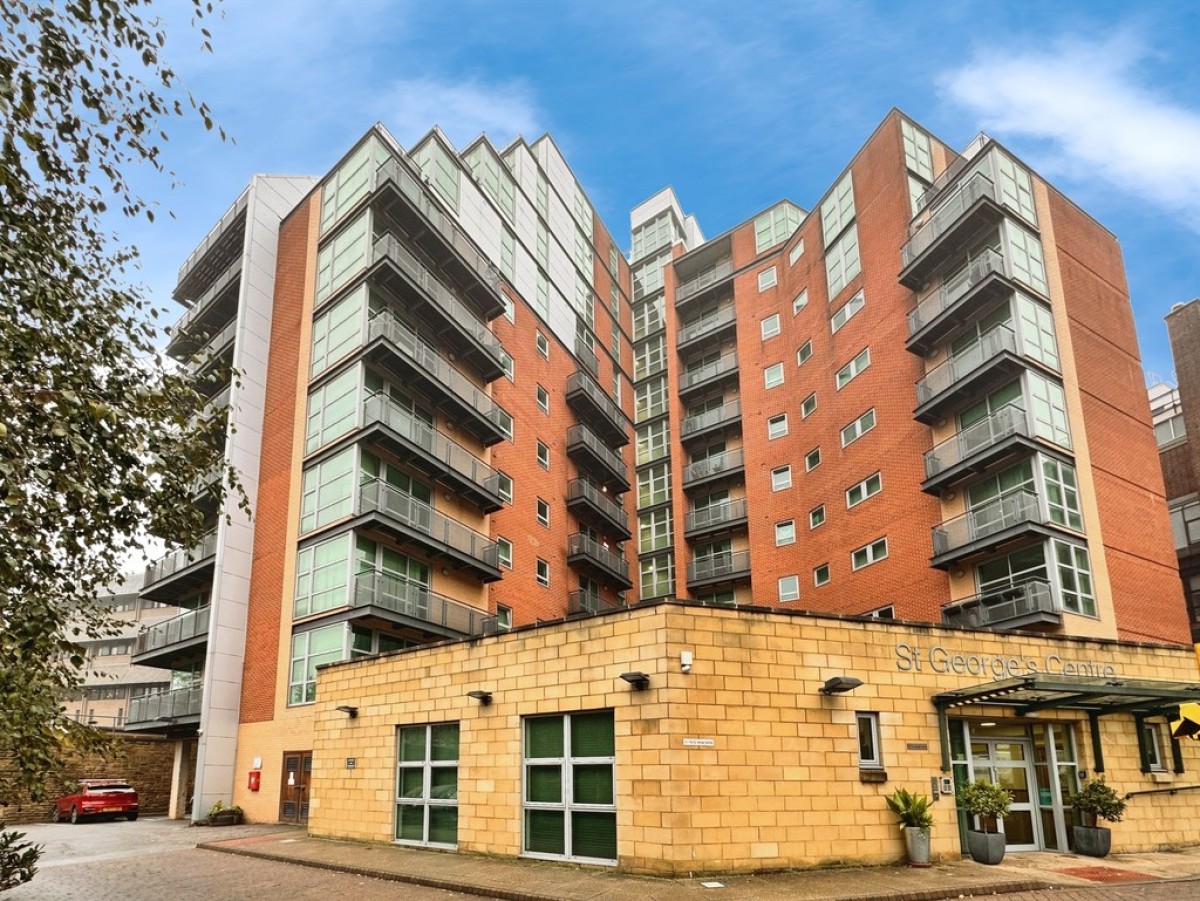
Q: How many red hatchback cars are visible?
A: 1